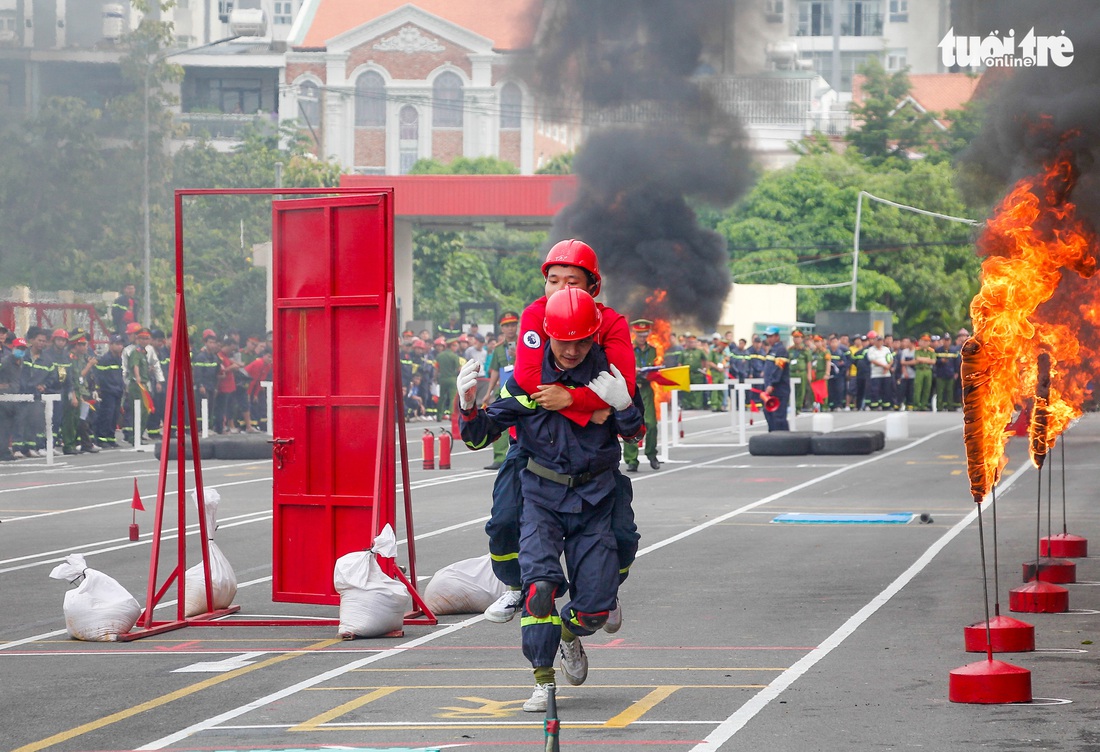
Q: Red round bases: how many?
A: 5